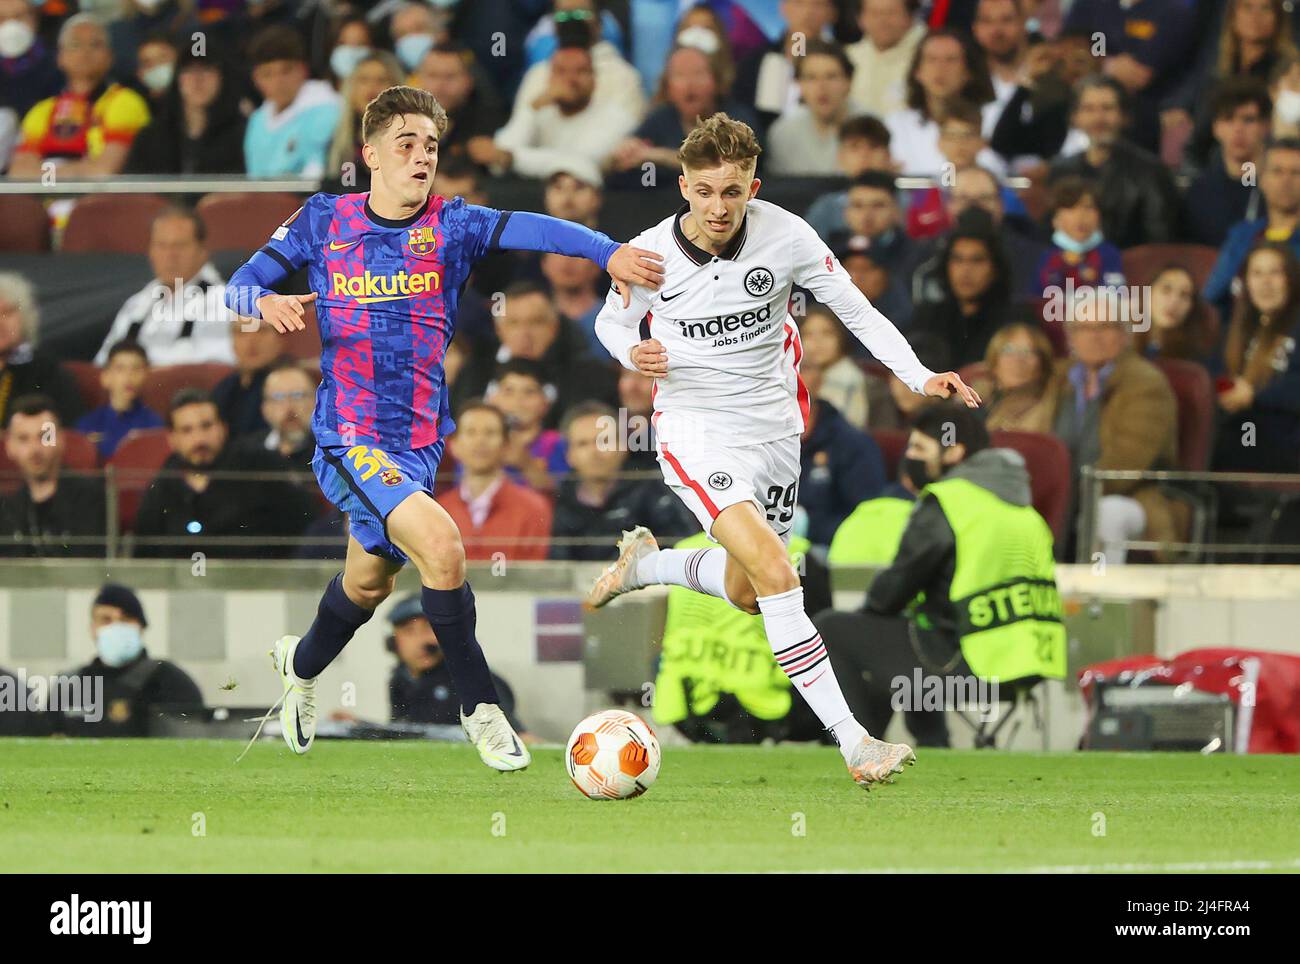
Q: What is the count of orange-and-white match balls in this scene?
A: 1